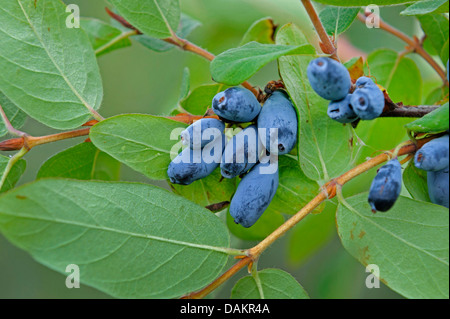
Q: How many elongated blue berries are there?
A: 12